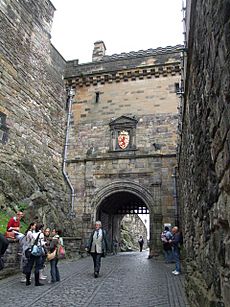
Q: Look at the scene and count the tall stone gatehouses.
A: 1